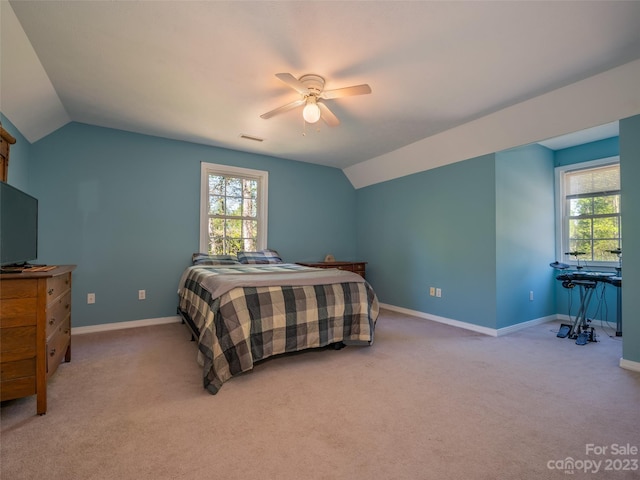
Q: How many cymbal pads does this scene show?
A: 3